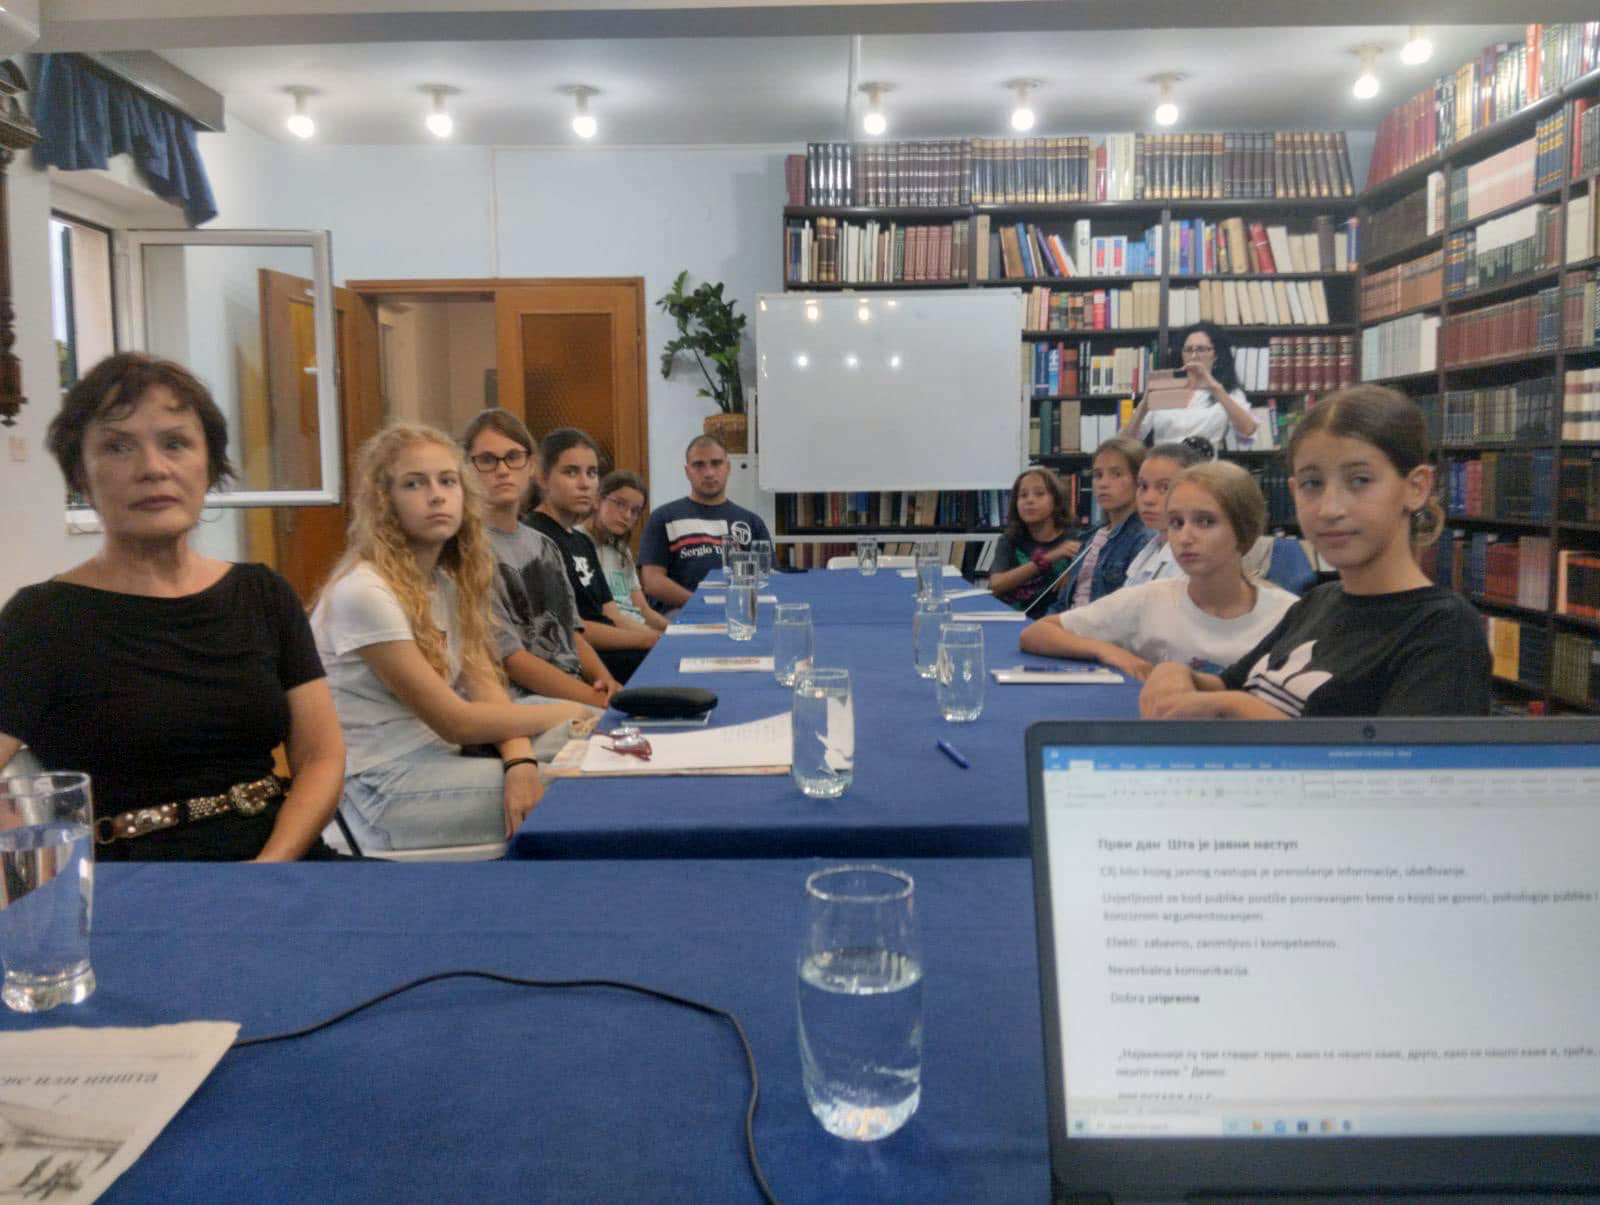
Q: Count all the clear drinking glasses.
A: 13